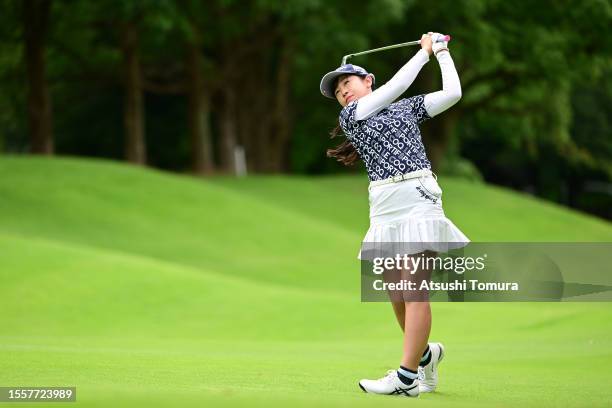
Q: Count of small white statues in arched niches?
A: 0